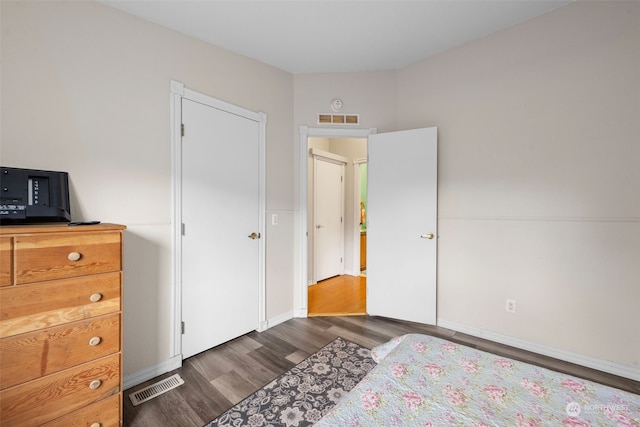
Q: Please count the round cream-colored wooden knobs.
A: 5